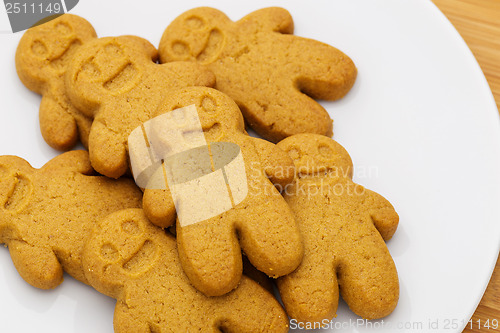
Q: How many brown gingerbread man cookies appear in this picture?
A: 7